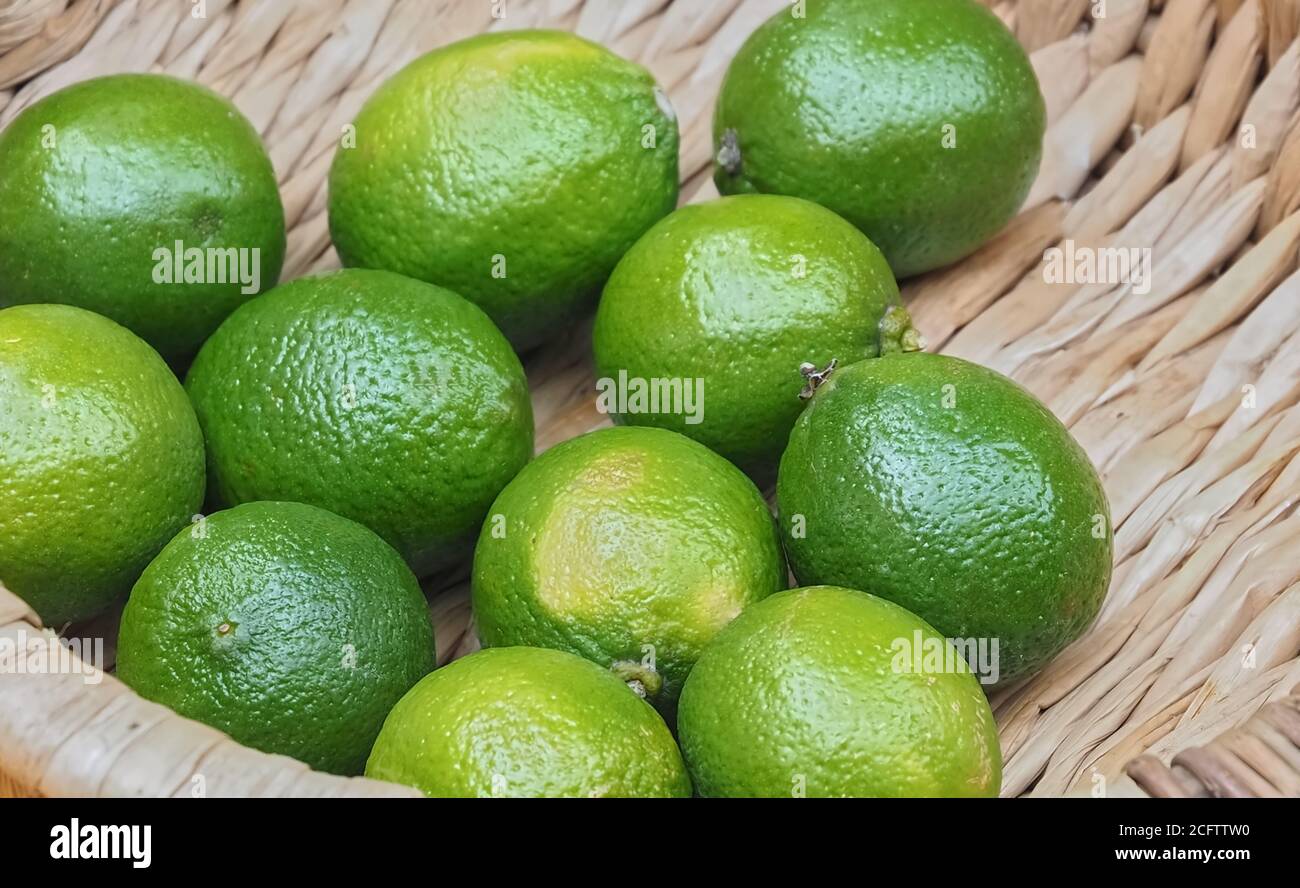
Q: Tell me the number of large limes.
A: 11